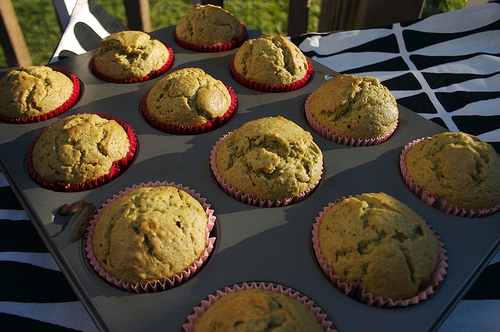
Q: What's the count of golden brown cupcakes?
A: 12